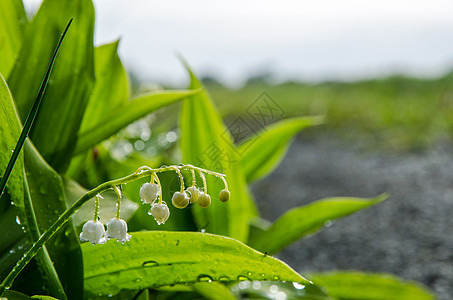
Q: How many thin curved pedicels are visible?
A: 8